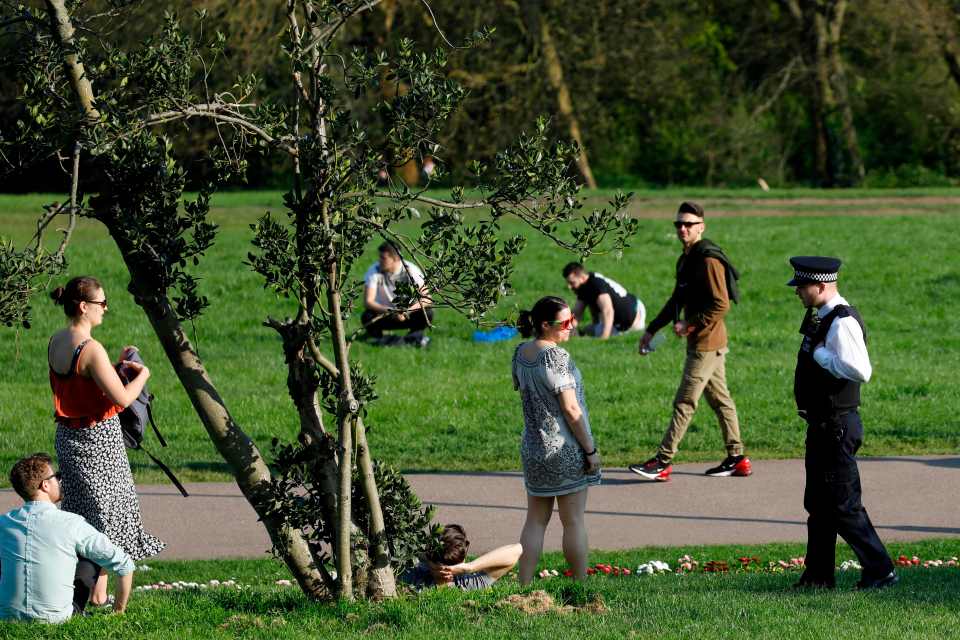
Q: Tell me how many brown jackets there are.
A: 1